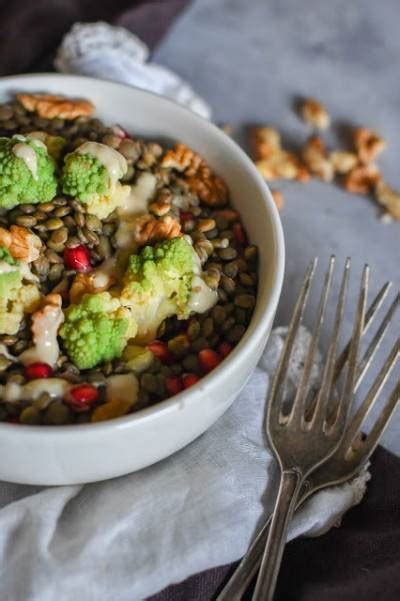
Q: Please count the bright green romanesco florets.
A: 5